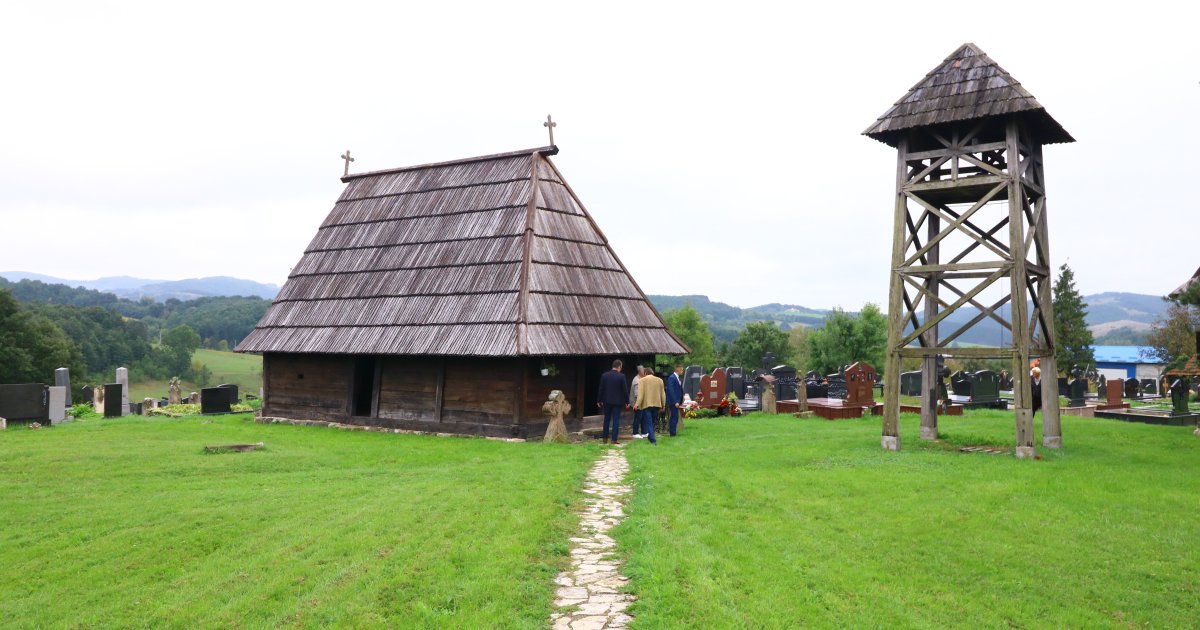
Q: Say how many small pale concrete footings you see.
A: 4